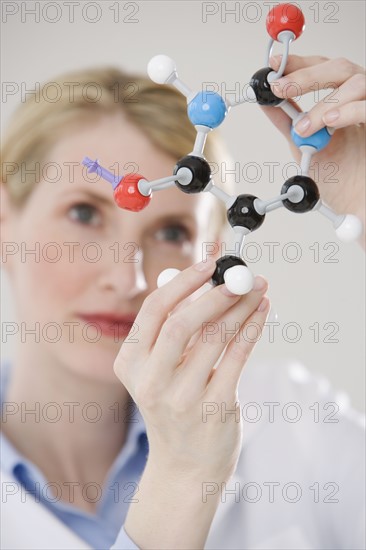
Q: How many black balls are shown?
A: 5